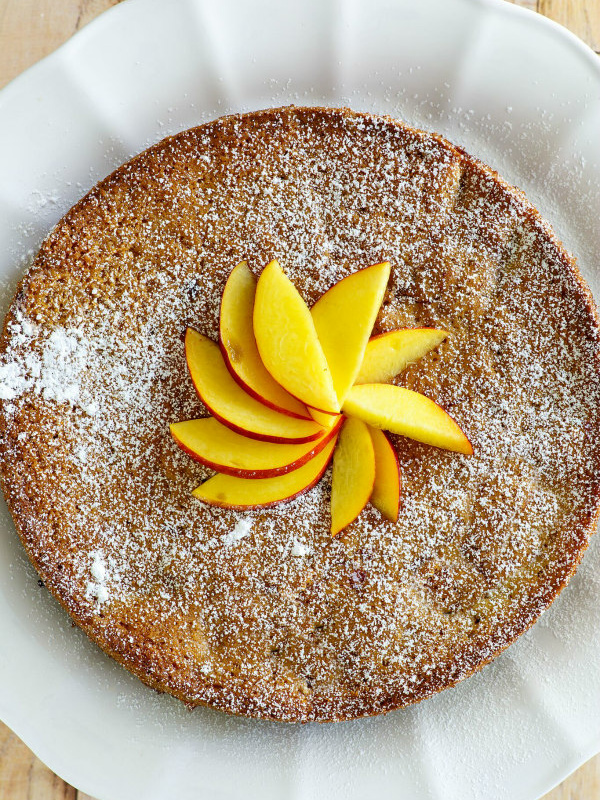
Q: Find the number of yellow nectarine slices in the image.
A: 10